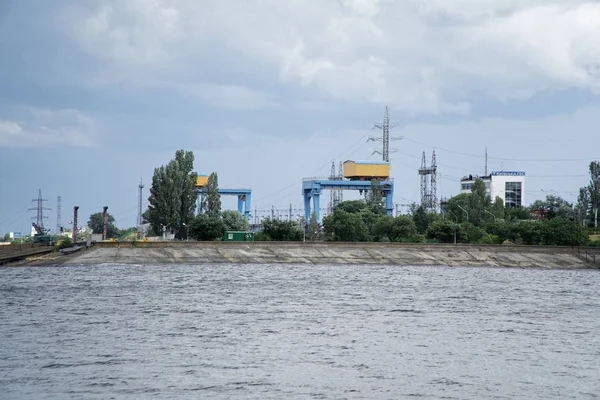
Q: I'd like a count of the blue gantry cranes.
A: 2